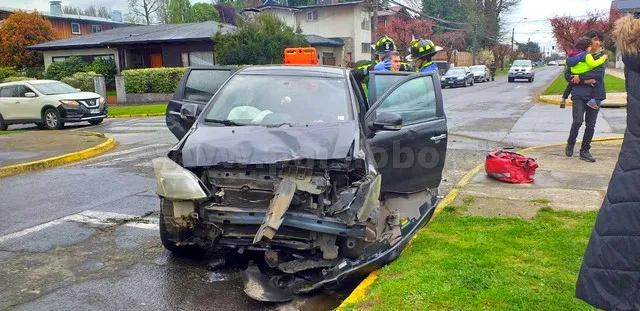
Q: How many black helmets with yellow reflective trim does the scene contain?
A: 2